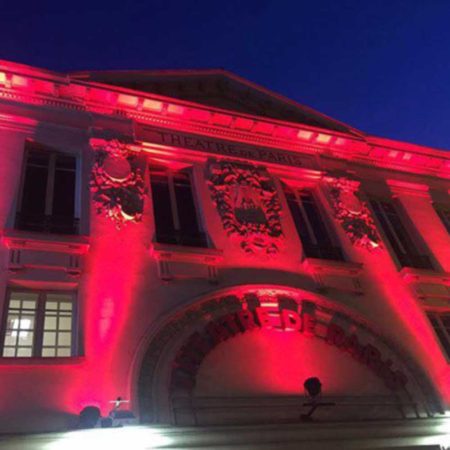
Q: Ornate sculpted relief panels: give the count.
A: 3